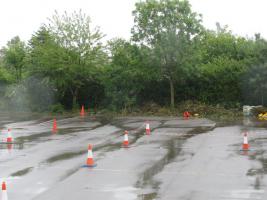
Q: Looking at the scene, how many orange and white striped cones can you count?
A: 6